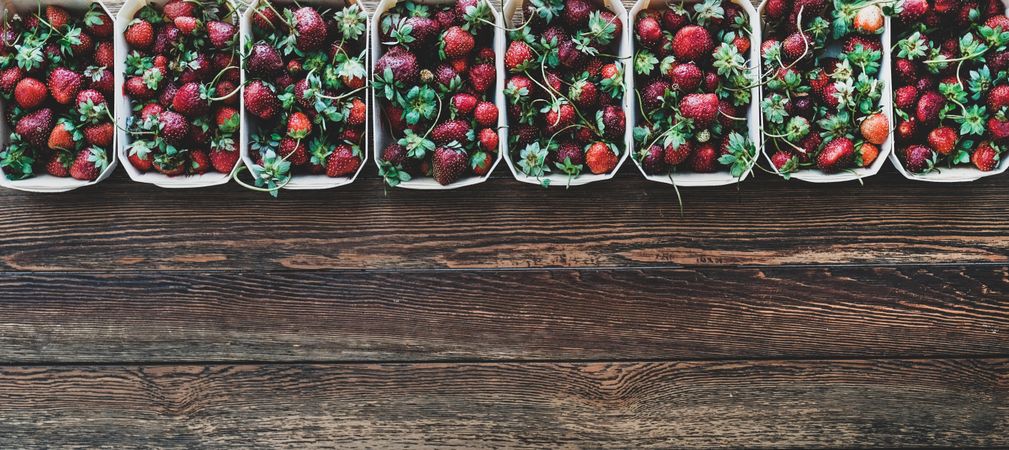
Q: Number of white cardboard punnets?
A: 8